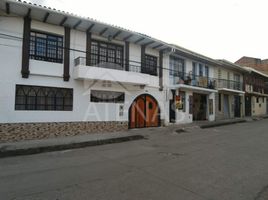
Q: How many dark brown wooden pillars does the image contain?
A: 6